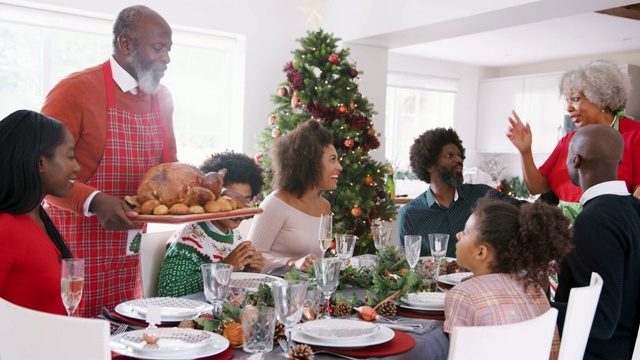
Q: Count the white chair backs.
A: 4